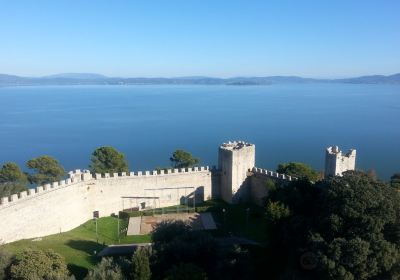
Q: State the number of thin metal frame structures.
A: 2